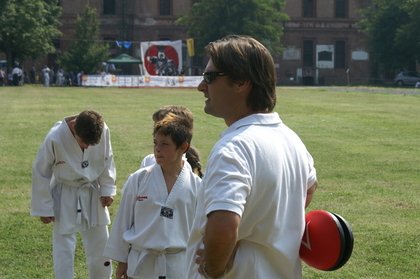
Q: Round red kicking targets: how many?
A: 1